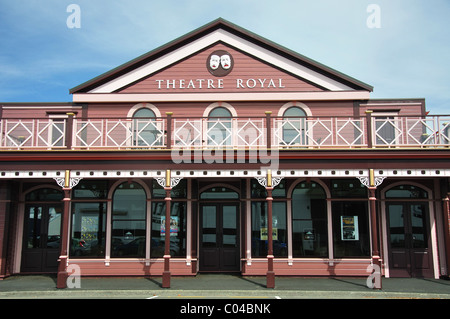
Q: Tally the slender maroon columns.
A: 4